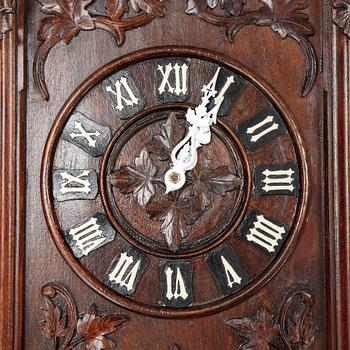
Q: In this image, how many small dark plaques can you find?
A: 12